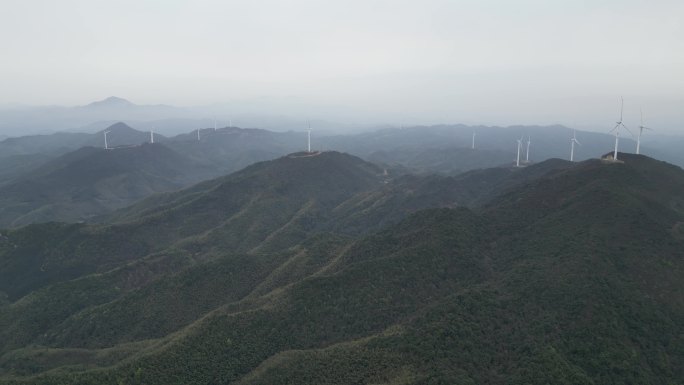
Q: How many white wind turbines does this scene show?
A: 12